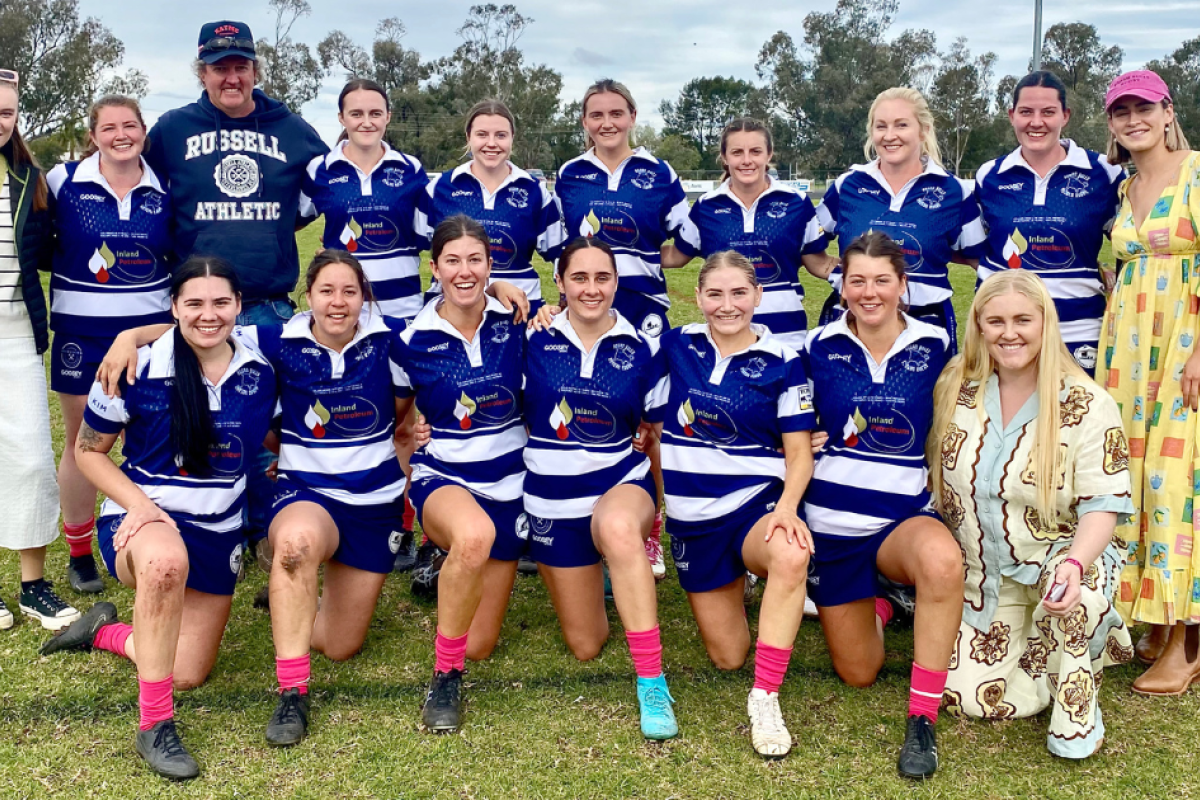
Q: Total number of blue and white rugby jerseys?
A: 13